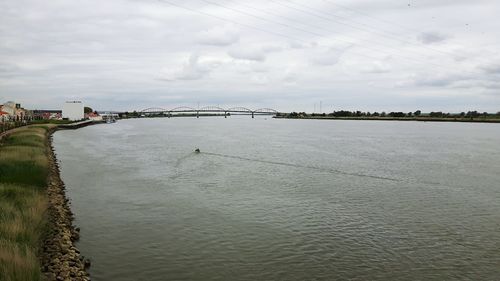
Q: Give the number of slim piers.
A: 4